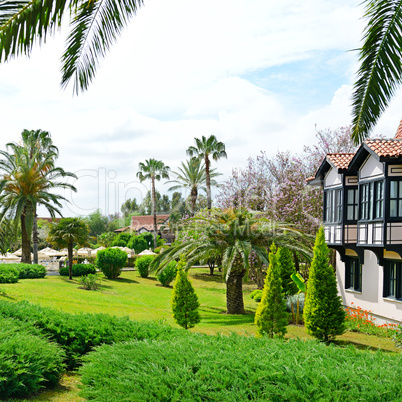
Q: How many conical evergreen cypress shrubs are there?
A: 4